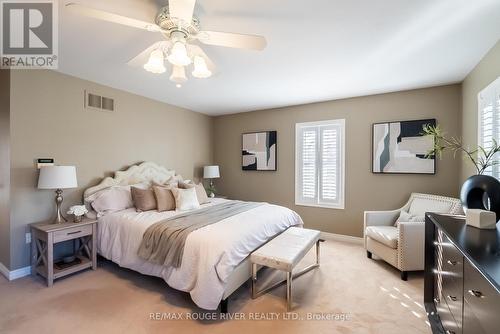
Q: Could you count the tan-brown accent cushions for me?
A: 2